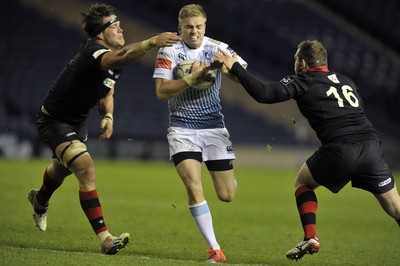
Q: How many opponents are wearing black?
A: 2